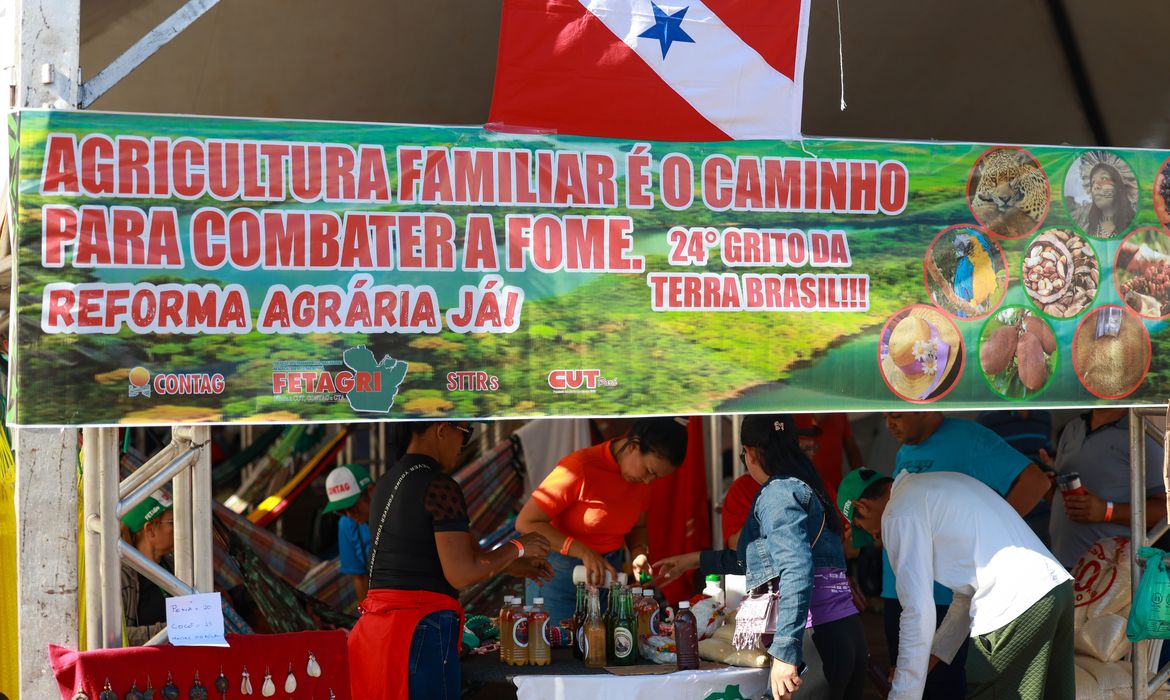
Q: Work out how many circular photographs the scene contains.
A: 9